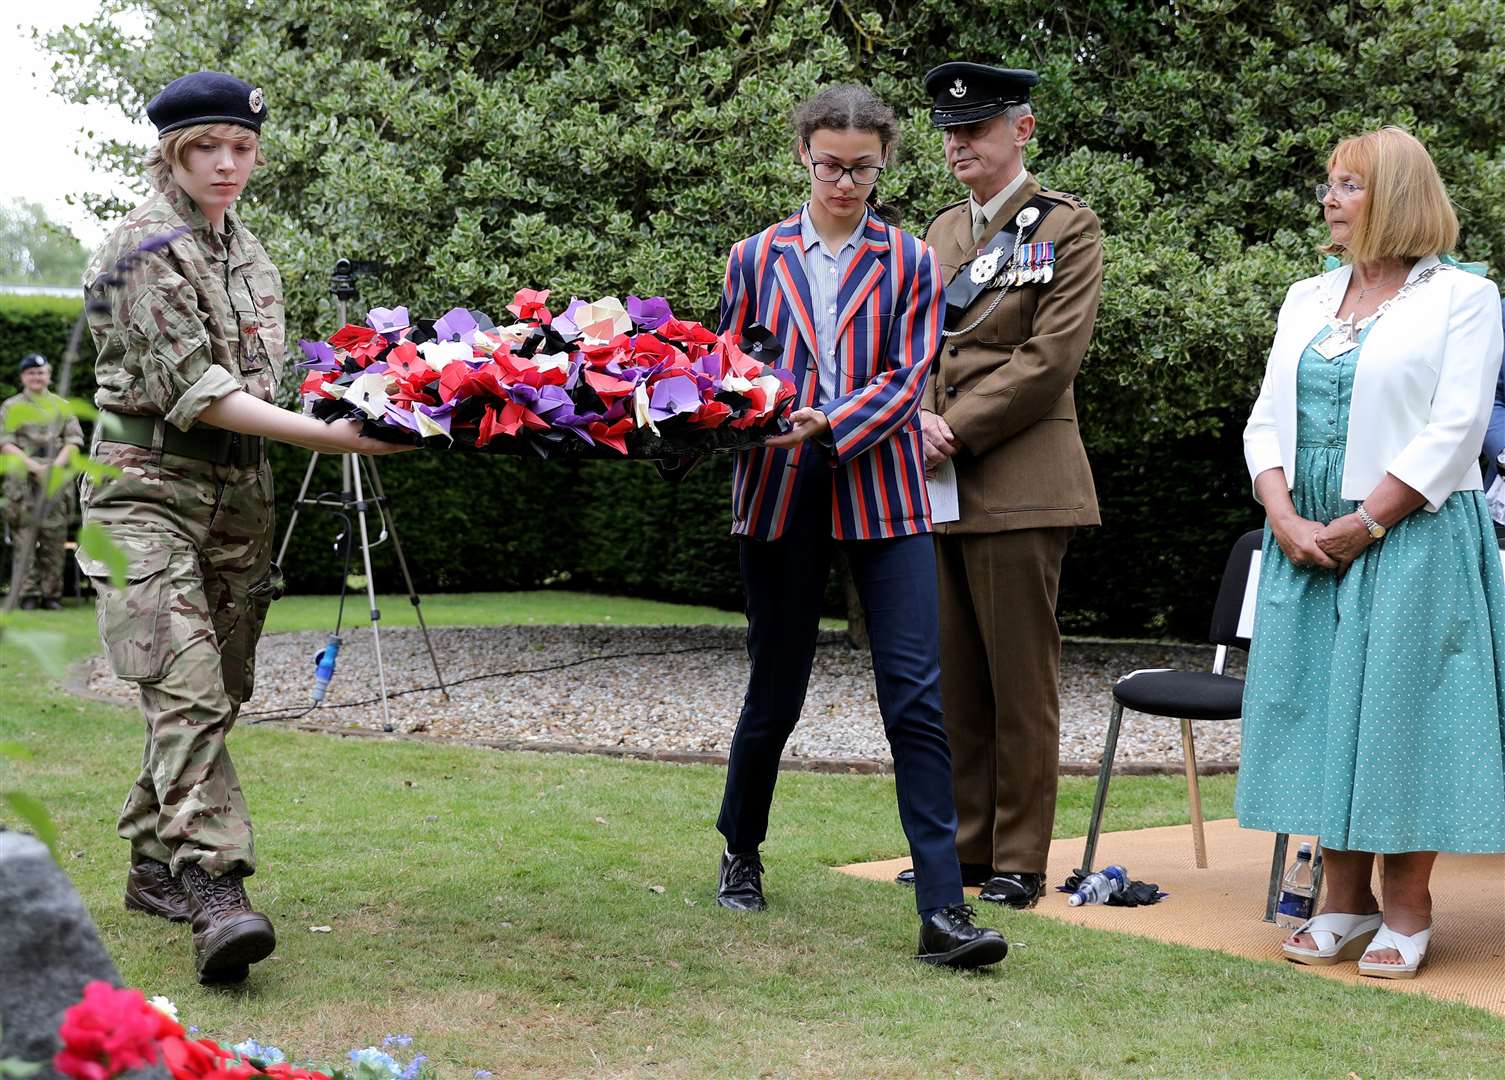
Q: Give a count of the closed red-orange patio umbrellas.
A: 0